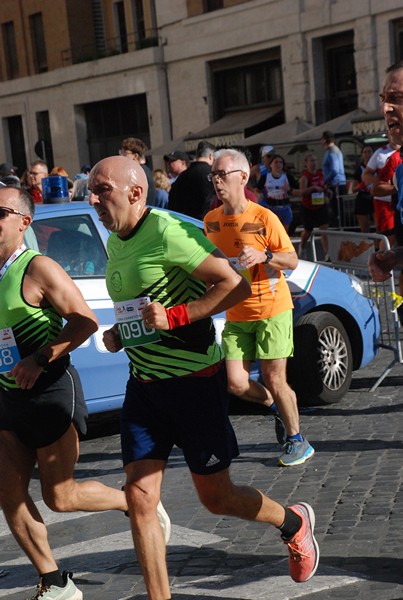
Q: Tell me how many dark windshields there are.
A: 1